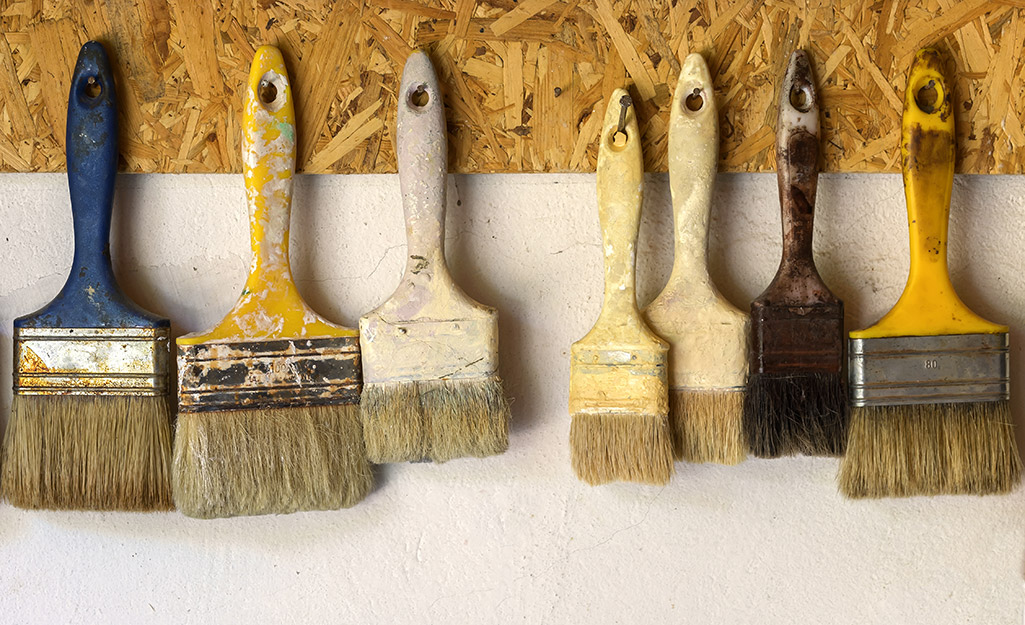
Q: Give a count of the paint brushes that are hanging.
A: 7